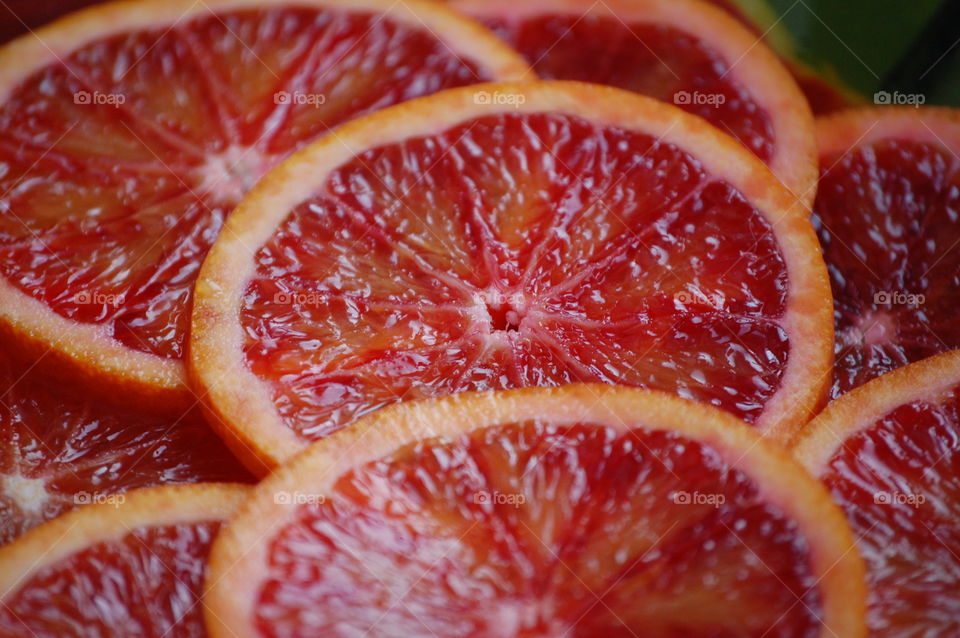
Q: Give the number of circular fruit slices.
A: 8